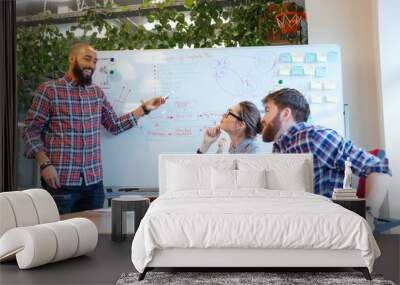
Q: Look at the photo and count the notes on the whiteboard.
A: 13